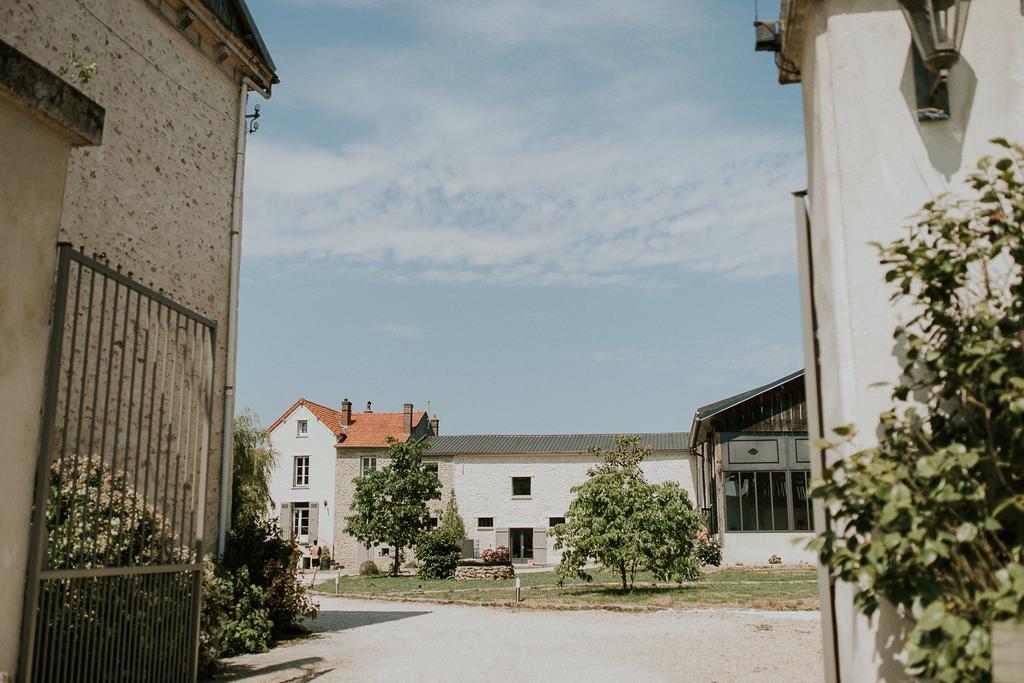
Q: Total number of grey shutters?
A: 4